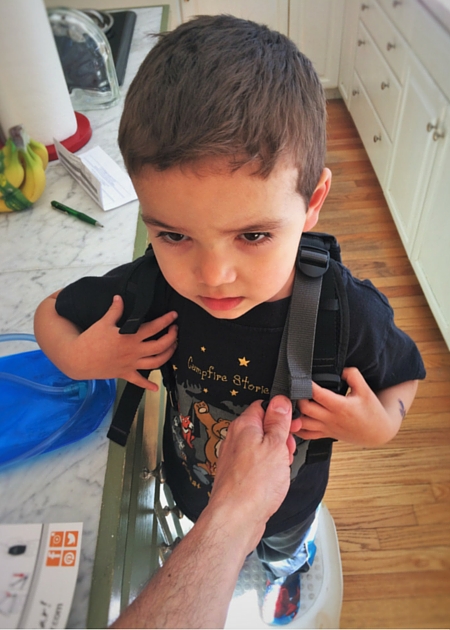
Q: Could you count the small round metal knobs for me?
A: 9